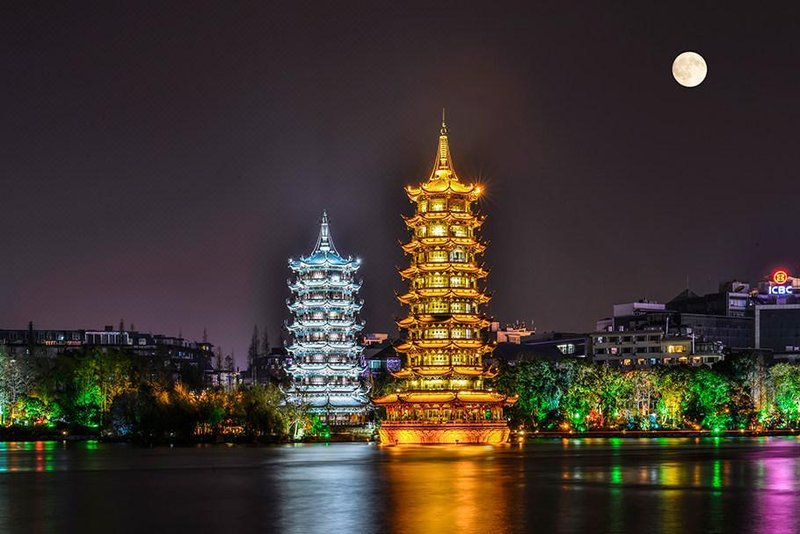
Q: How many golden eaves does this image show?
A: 9